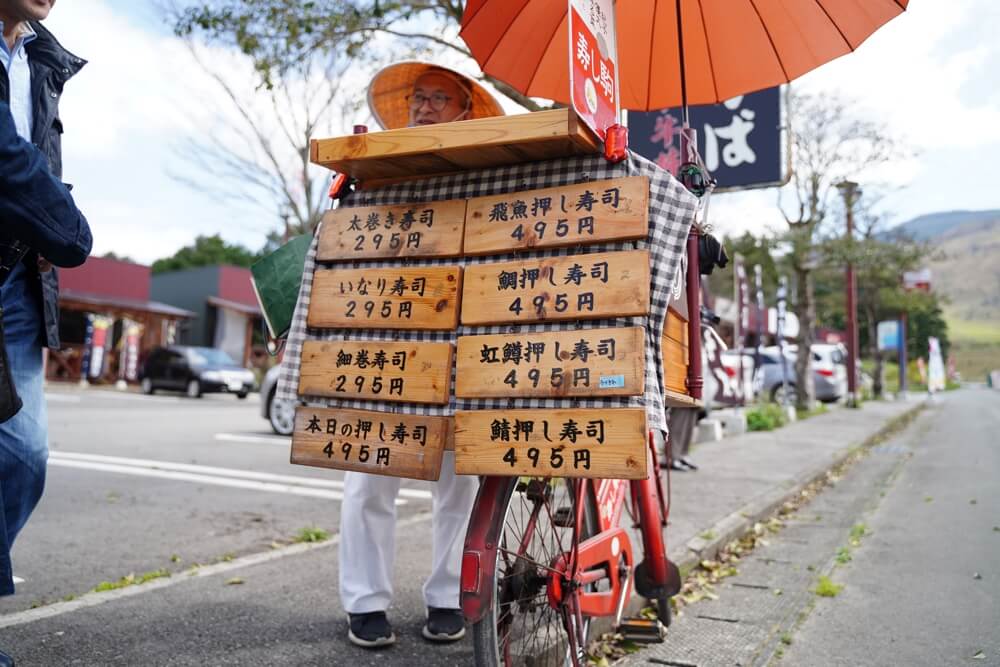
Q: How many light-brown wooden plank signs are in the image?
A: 8